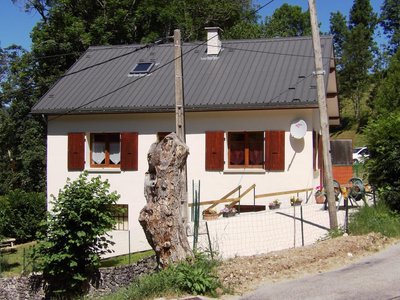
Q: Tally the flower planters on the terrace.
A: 5